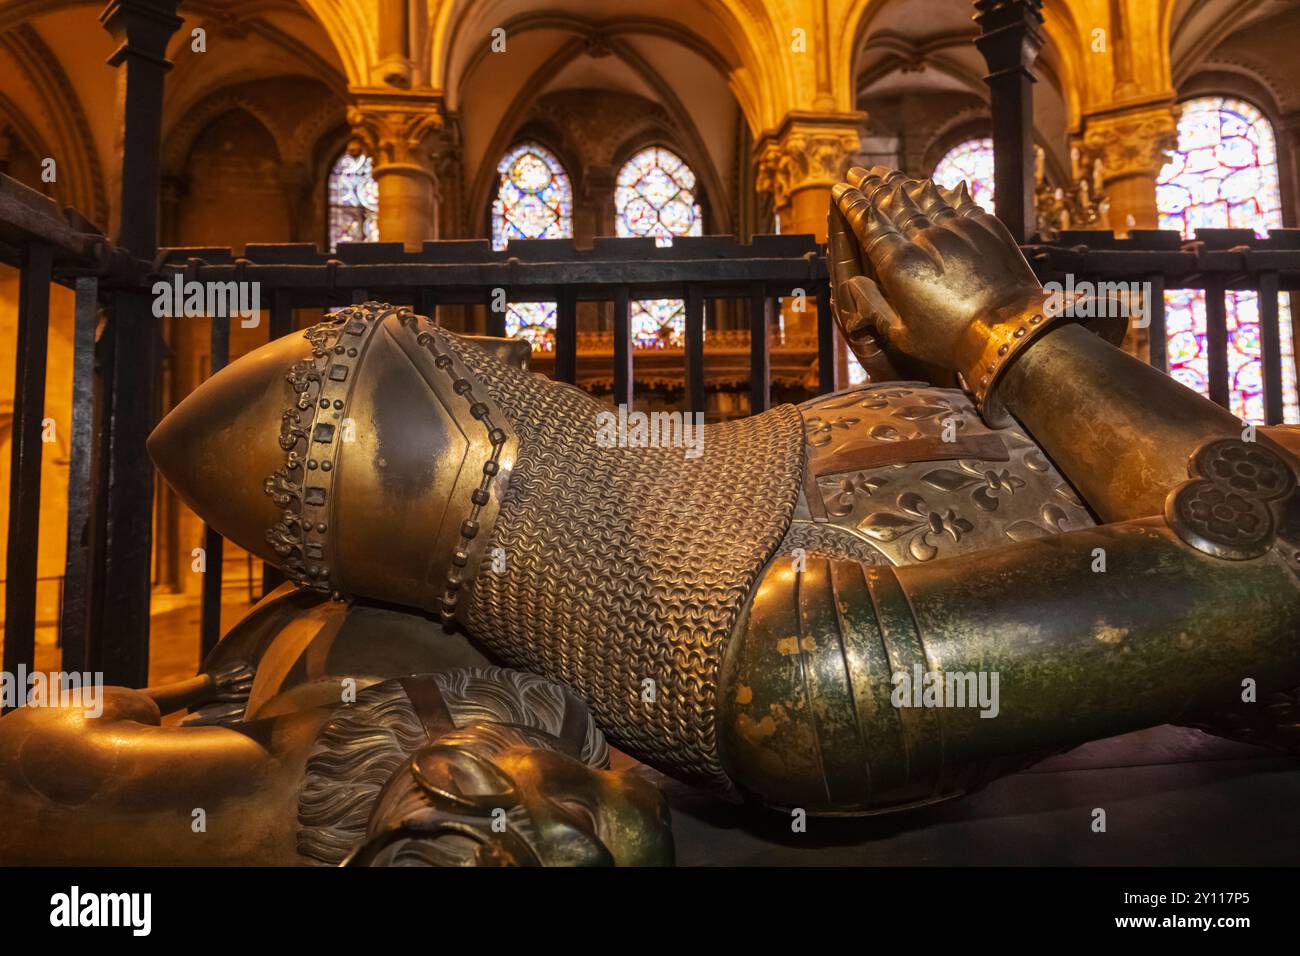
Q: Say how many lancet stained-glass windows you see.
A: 5